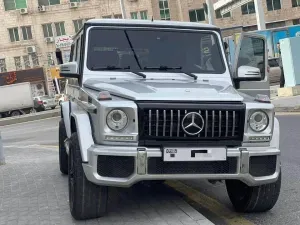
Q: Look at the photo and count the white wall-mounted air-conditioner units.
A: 5